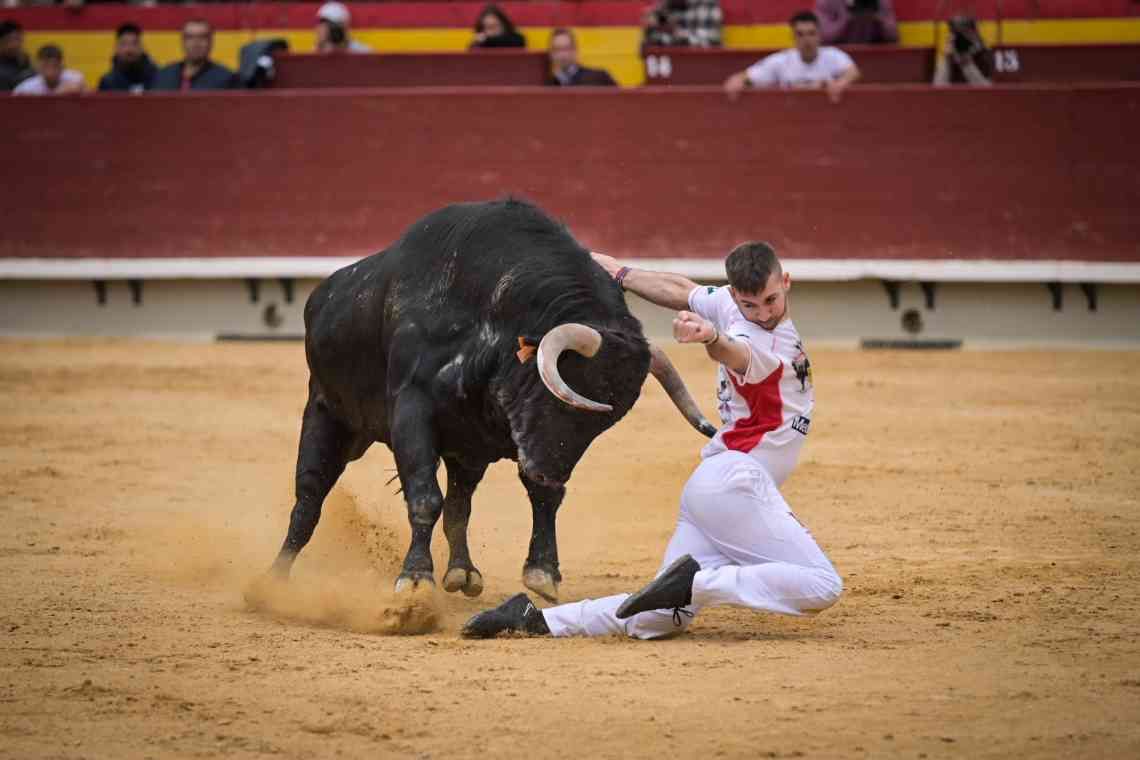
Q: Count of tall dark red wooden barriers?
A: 1